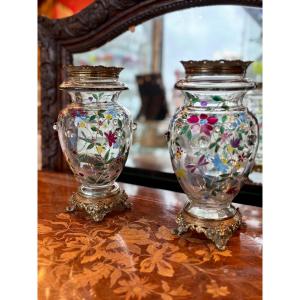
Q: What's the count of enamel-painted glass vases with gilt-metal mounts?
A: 2